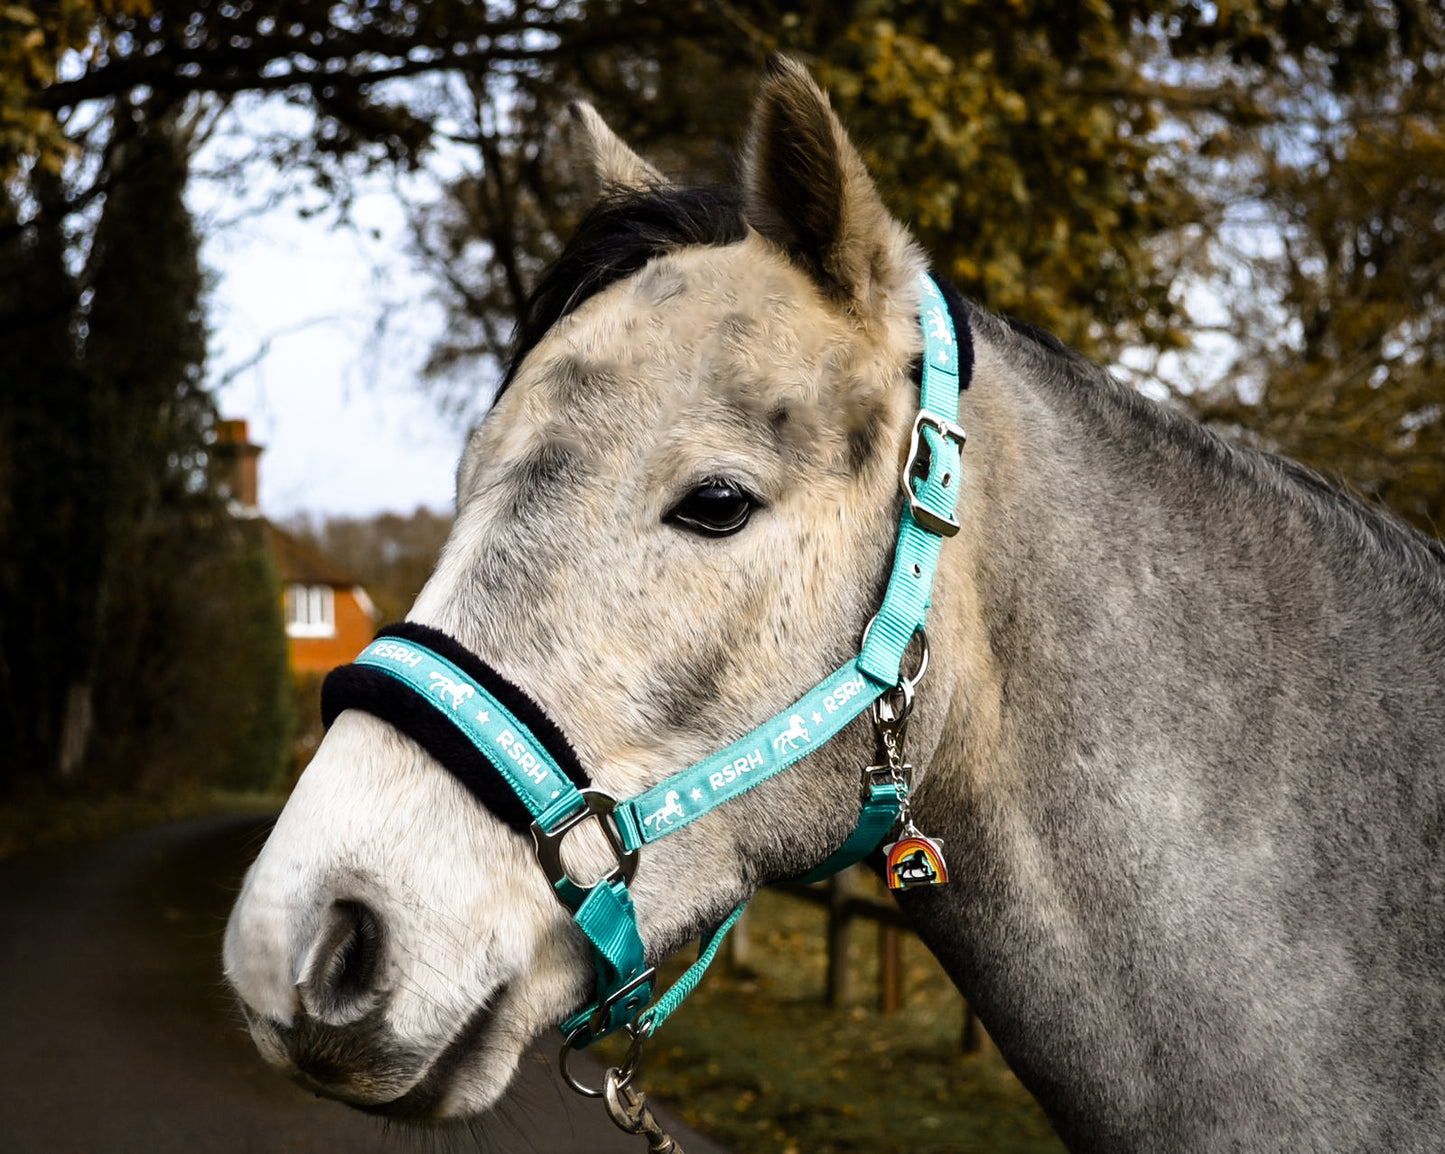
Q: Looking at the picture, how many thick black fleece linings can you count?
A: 2